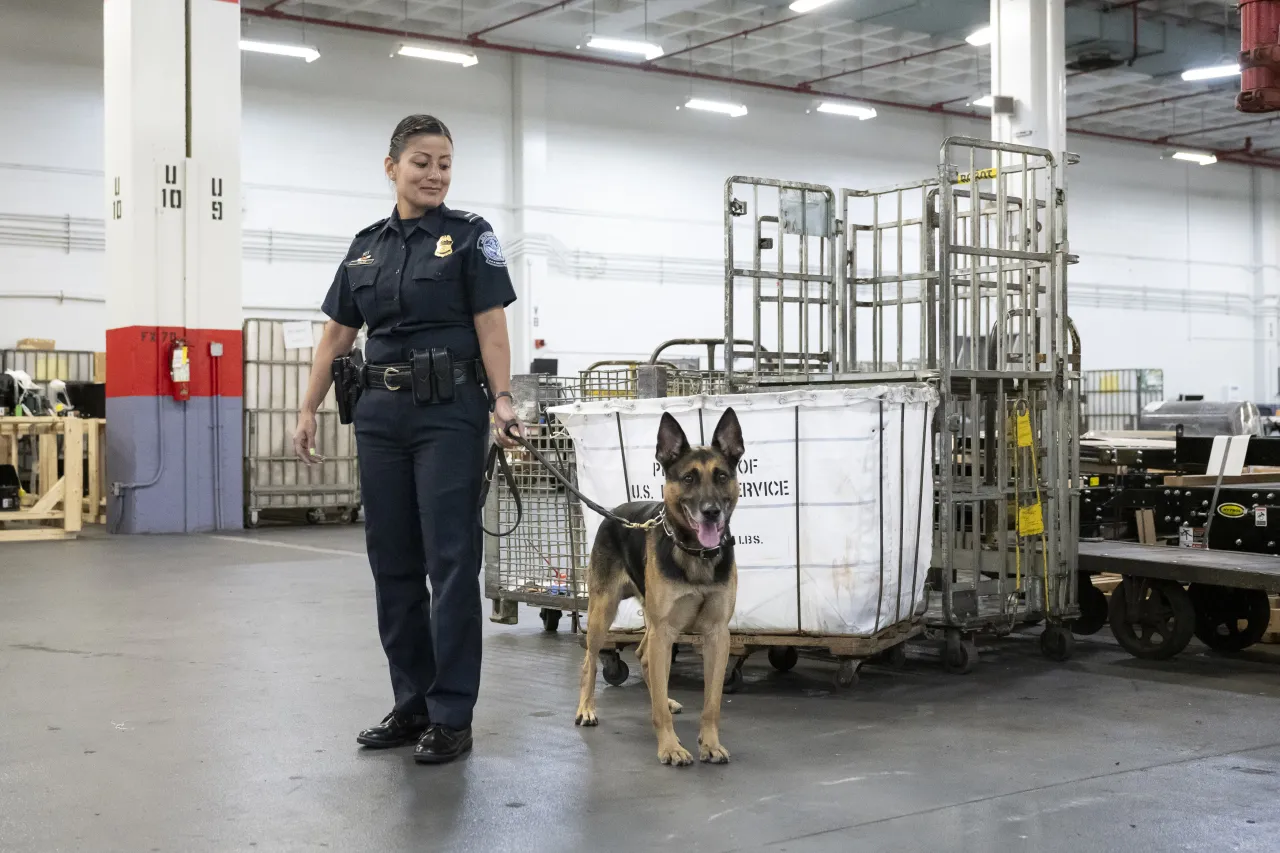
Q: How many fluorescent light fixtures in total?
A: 10